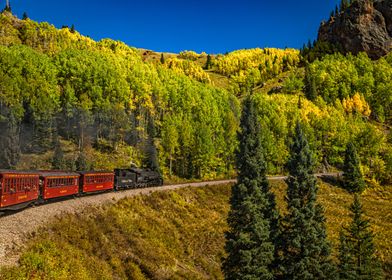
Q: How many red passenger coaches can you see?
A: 3